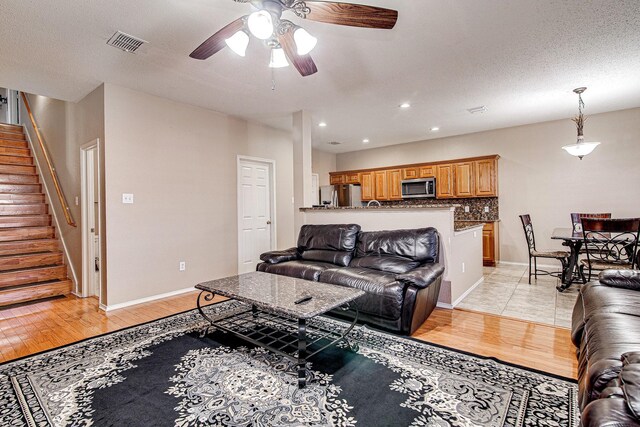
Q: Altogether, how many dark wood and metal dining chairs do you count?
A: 3